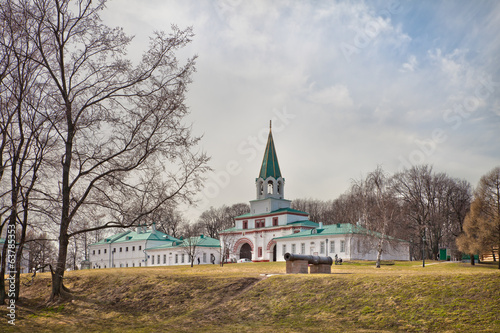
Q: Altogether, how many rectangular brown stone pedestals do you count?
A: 2